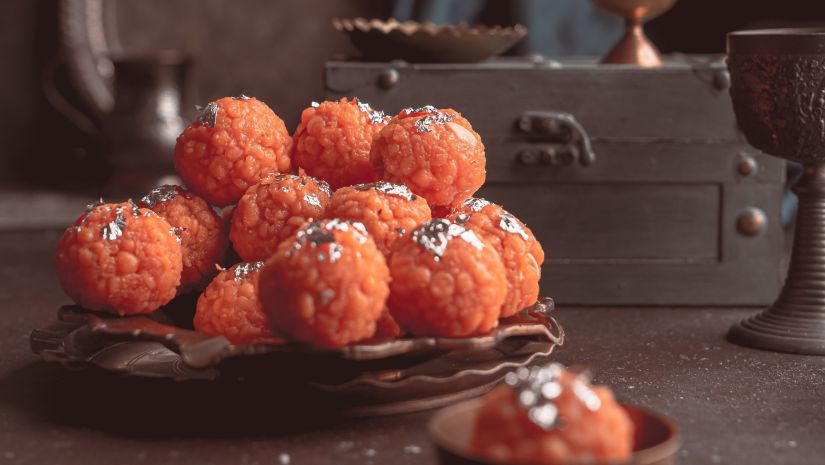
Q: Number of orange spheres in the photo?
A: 12